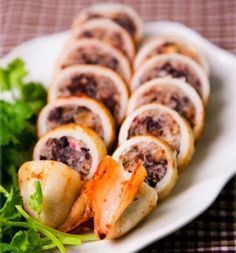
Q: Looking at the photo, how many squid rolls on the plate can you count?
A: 11